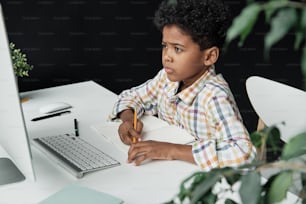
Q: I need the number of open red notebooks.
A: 0